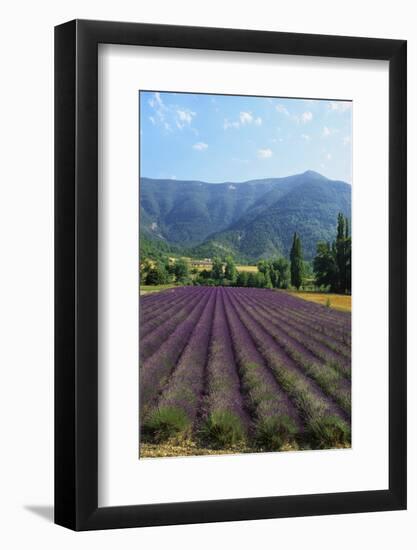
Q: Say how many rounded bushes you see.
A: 4